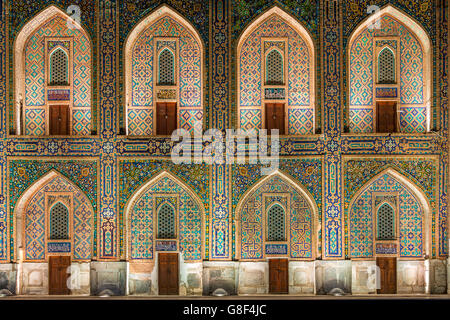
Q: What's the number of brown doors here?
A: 8